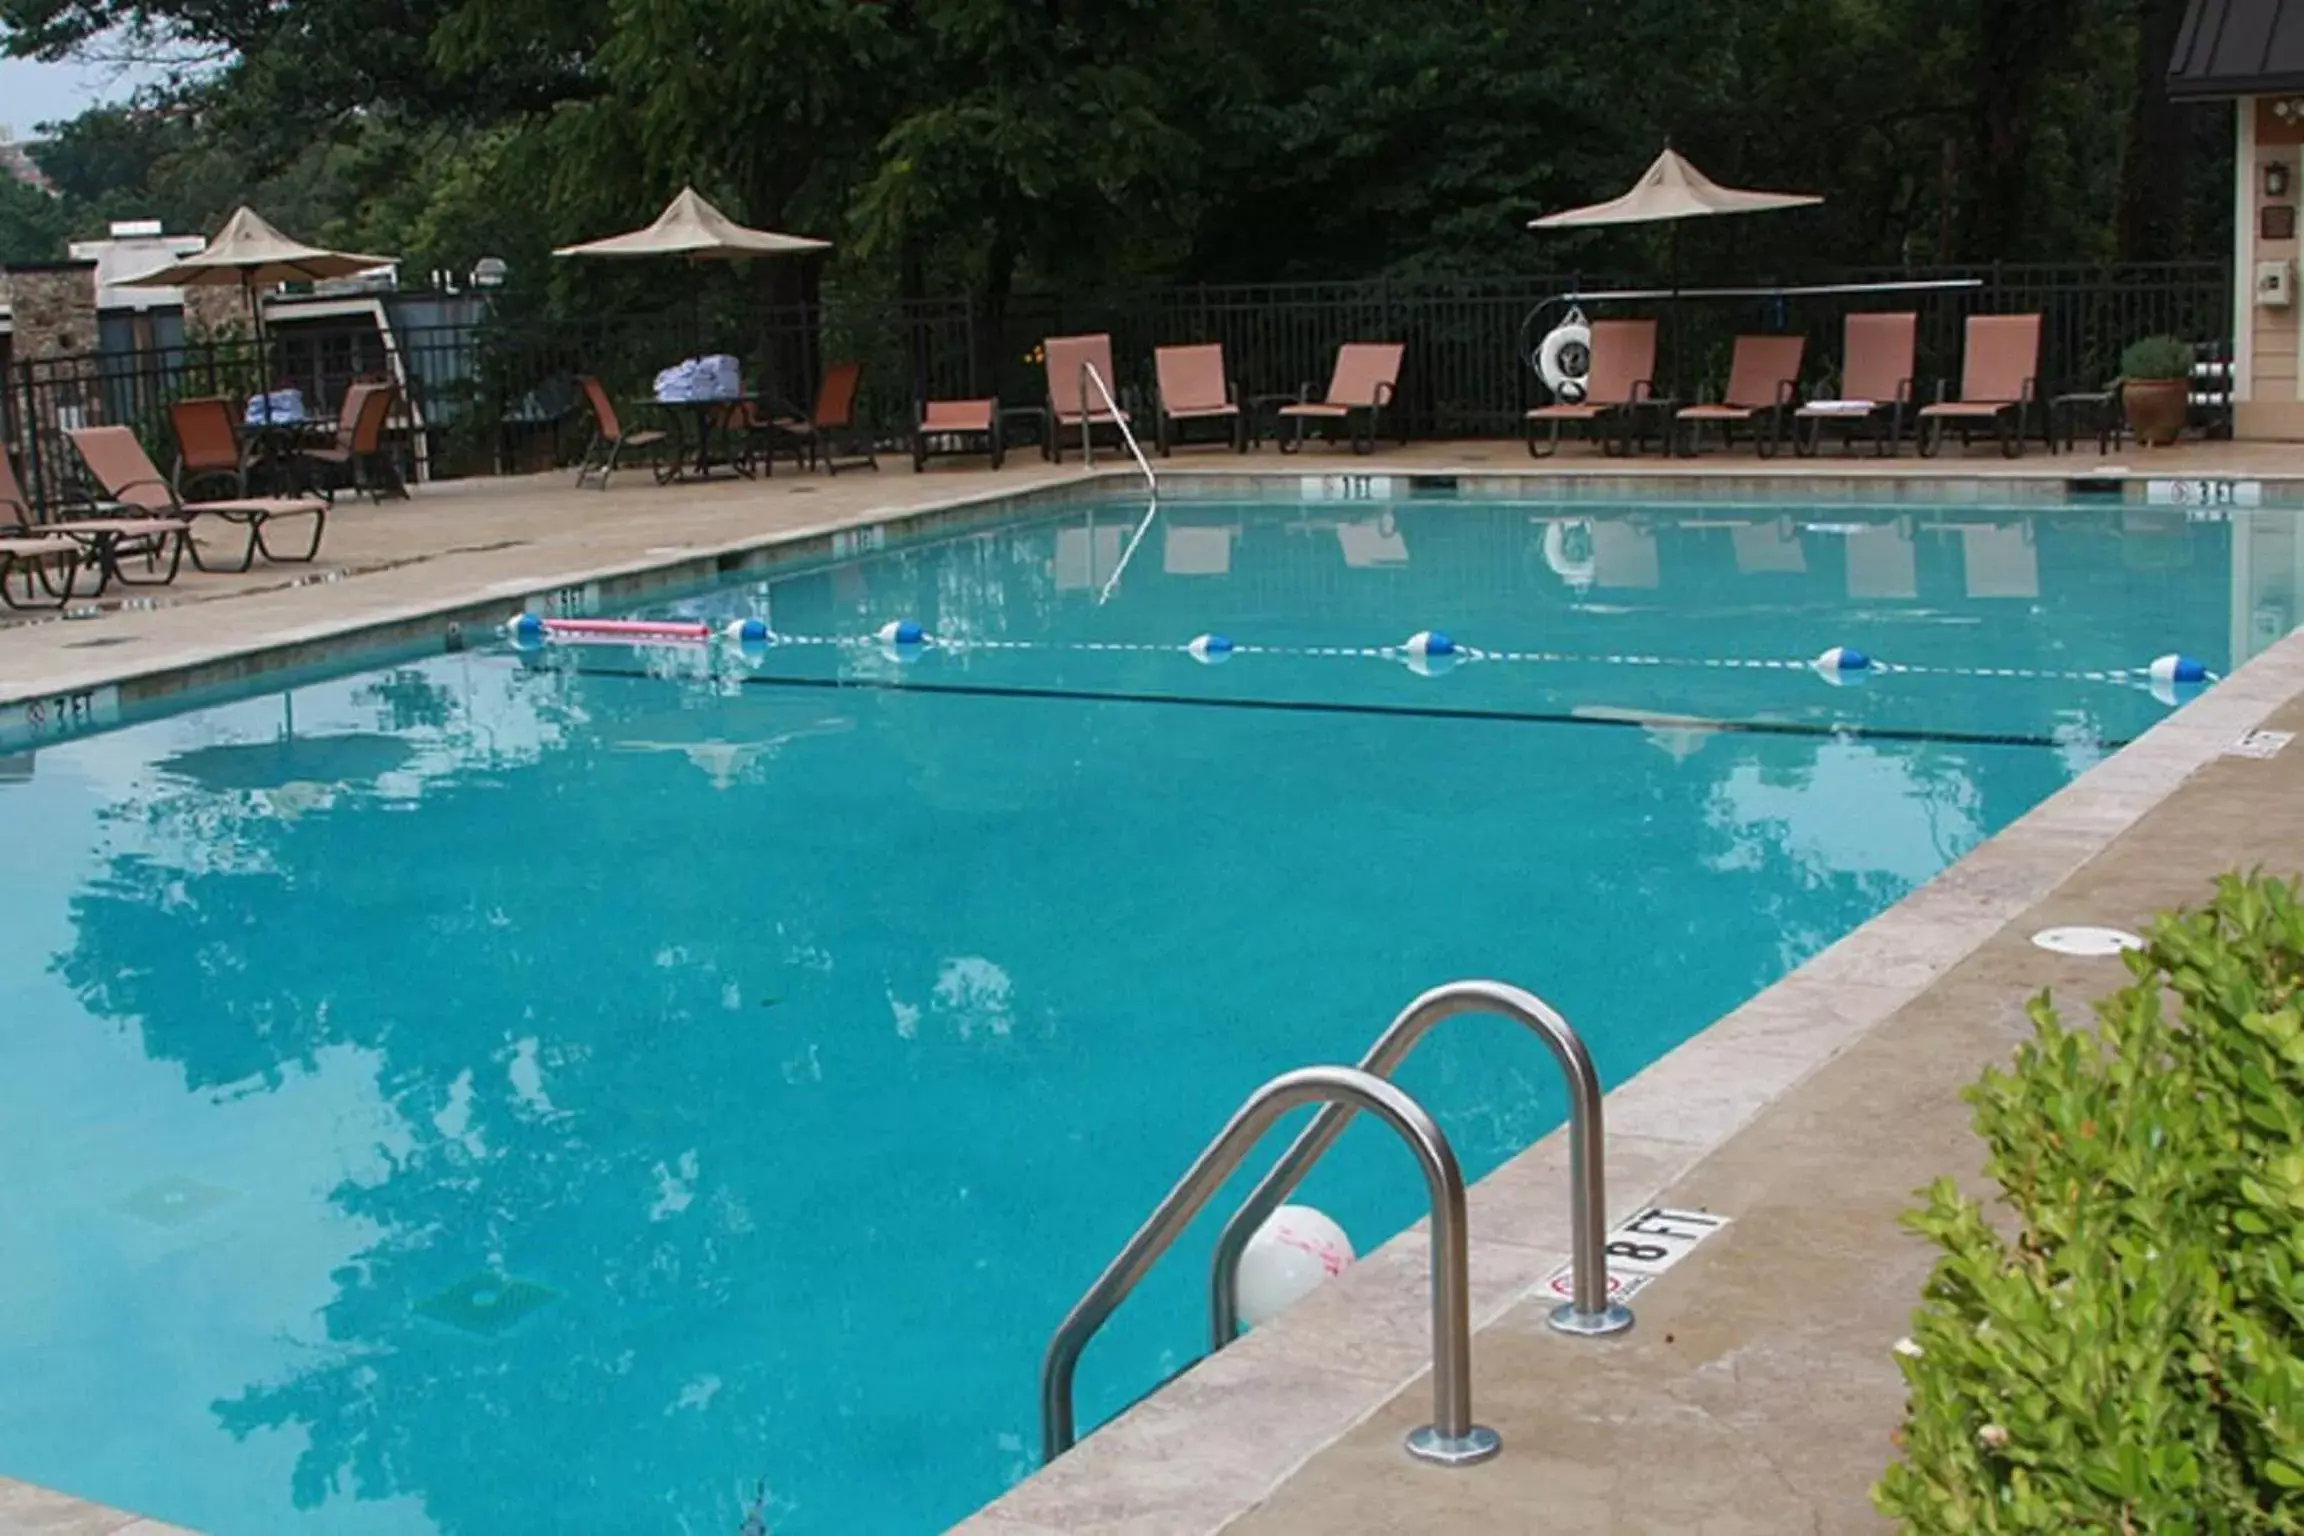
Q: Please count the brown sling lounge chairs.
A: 11